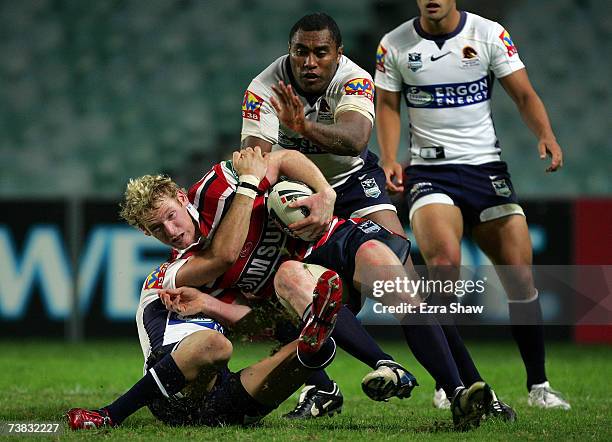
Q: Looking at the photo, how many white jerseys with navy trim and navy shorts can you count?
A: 3